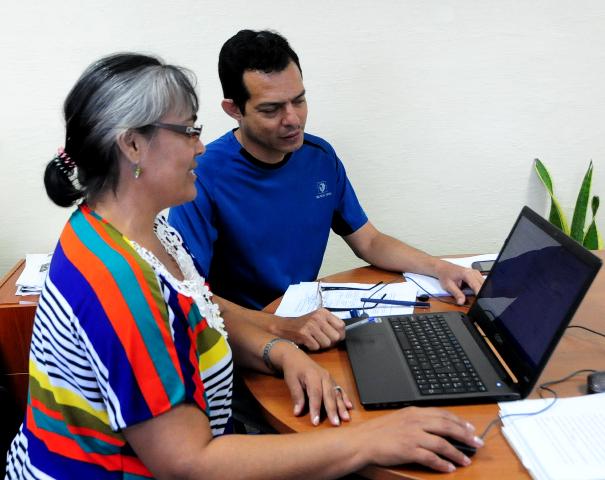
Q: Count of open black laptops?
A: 1